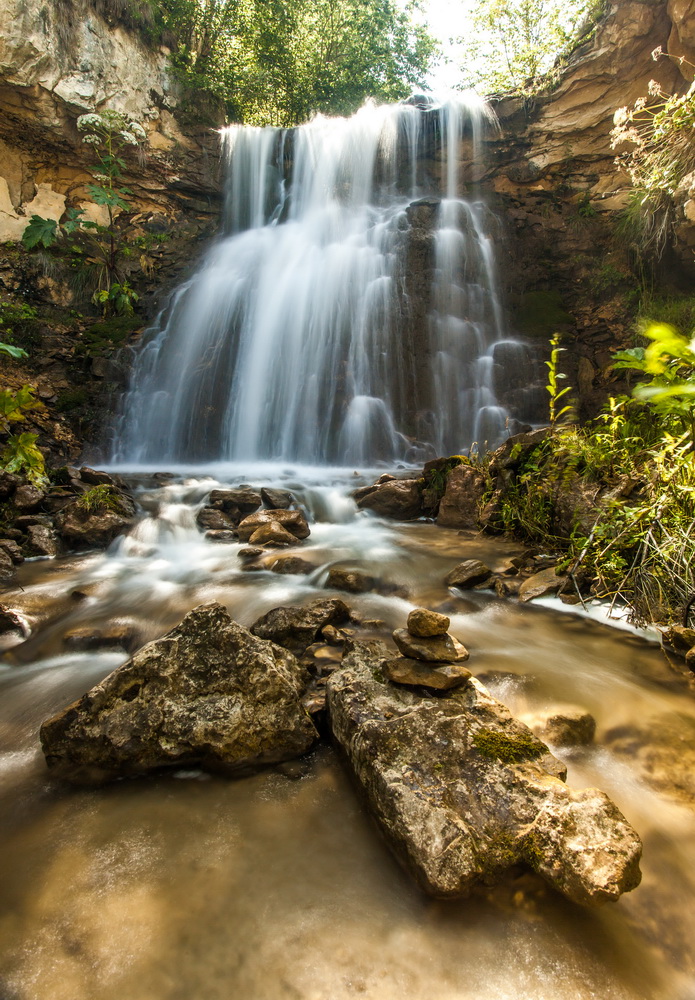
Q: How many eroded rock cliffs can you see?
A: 2